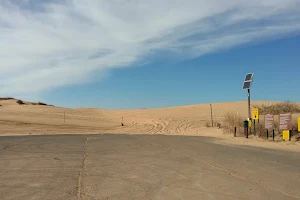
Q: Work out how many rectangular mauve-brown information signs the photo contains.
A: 2